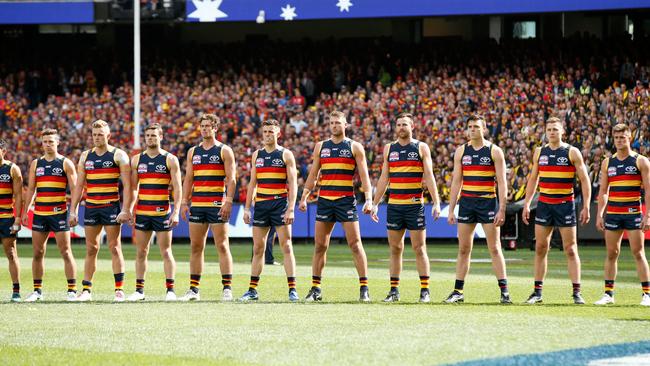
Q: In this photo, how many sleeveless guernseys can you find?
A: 11